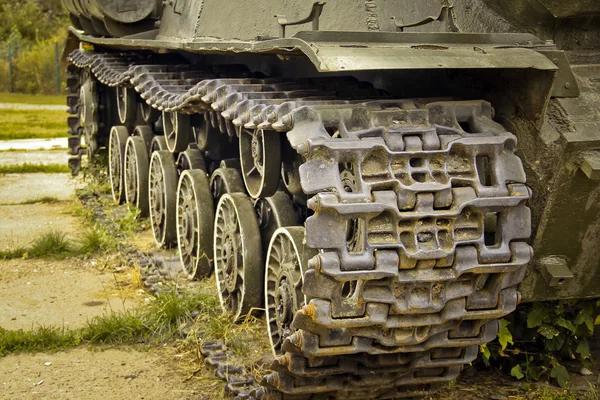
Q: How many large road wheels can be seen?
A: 6